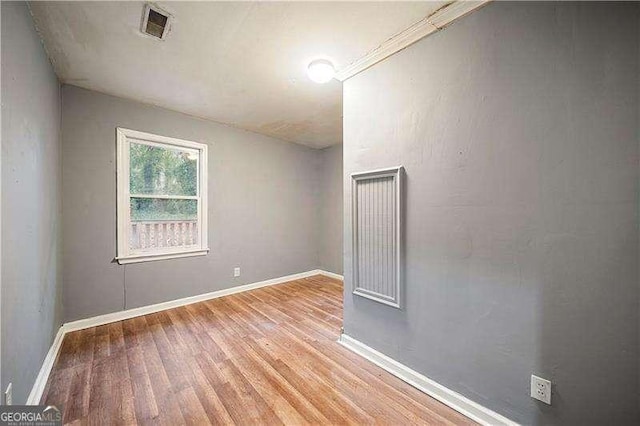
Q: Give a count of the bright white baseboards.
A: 4